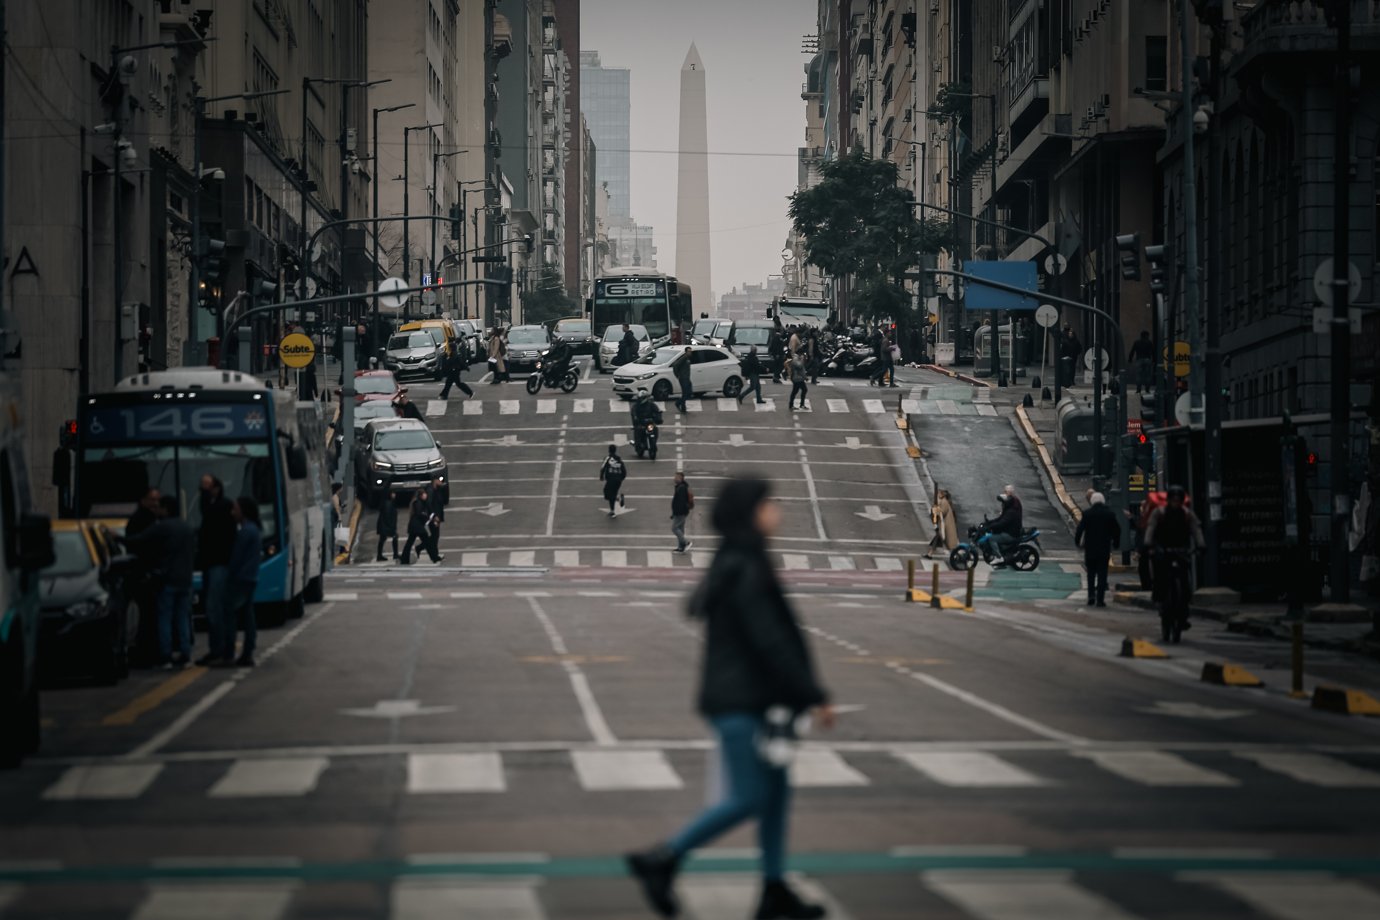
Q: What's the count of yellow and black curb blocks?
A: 5